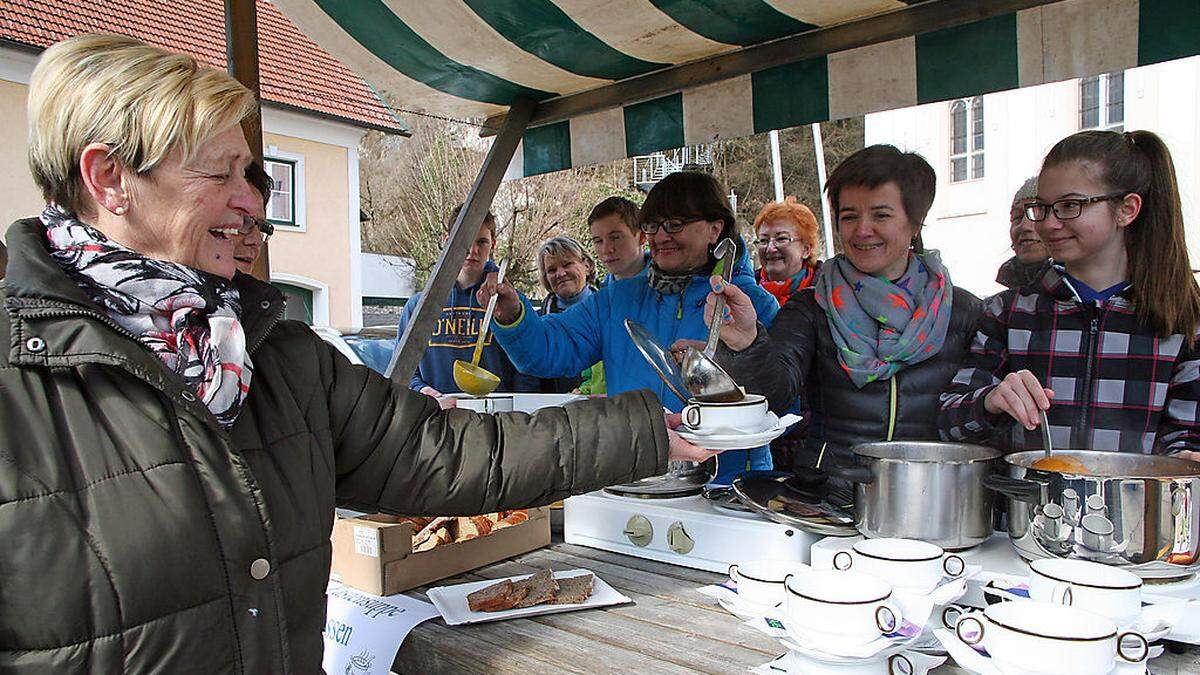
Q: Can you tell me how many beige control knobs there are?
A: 2